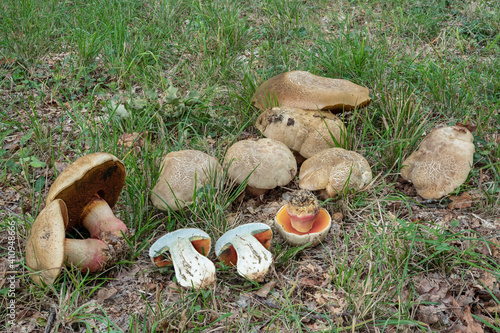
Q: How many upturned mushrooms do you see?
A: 1